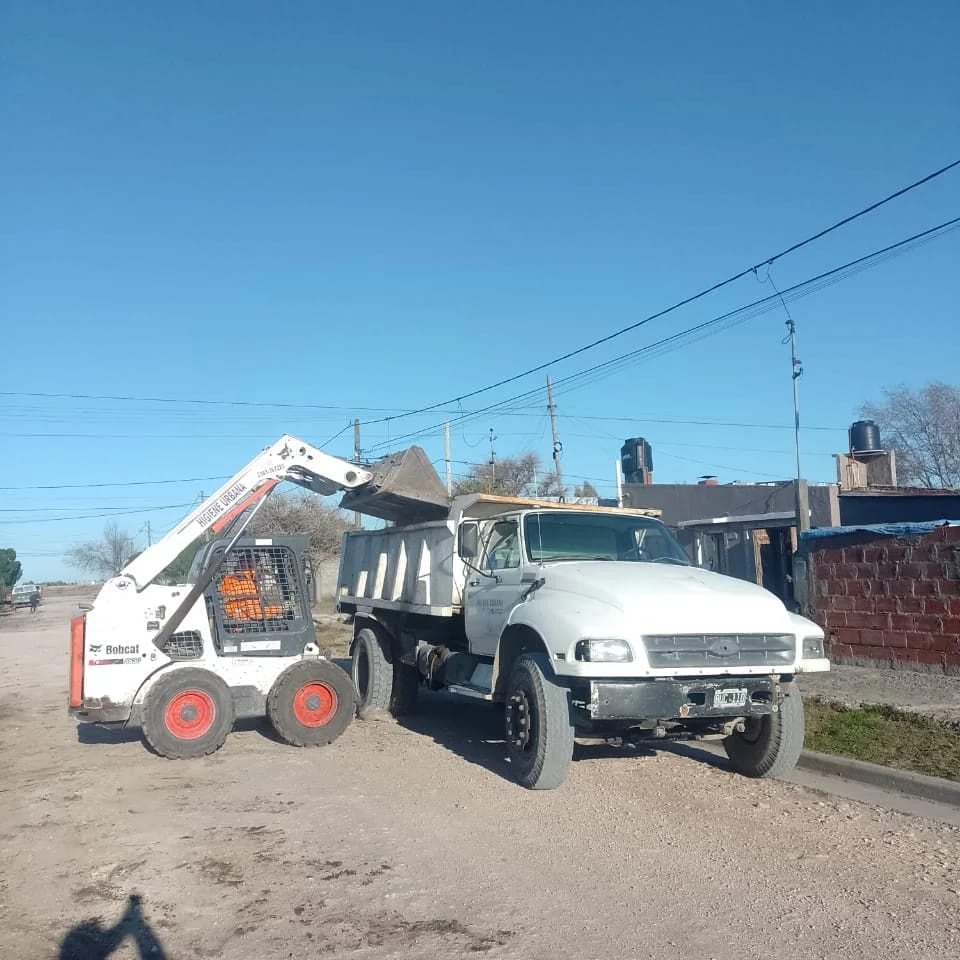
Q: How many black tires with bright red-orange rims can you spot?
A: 2